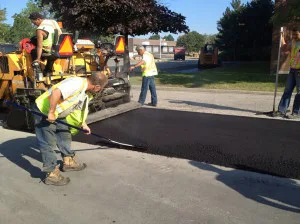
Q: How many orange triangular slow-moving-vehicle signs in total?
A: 2